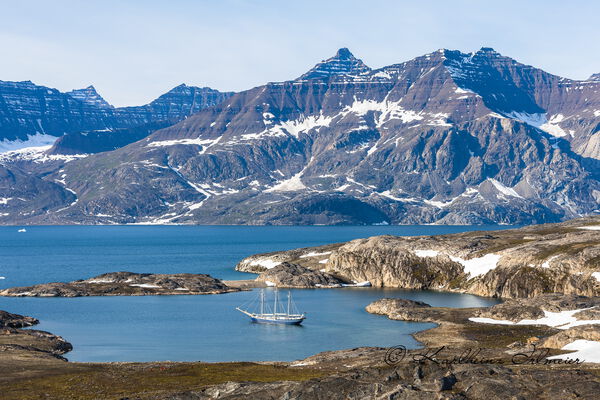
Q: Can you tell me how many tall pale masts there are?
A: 3